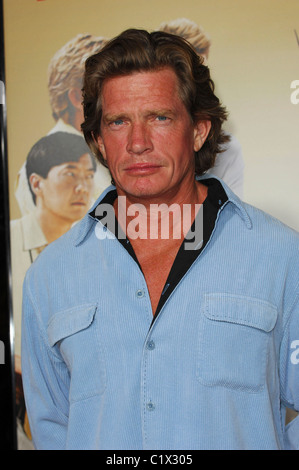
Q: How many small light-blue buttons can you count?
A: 3